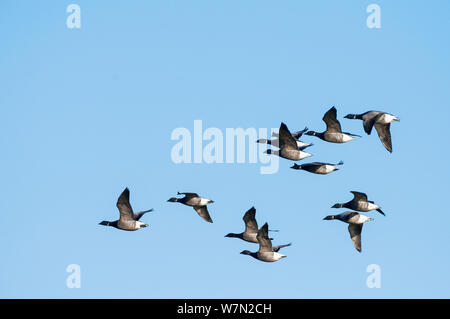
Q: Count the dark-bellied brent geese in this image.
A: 11